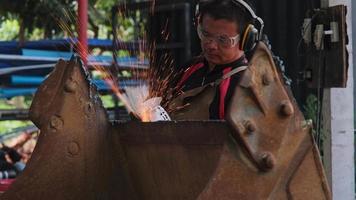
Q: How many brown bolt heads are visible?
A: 7